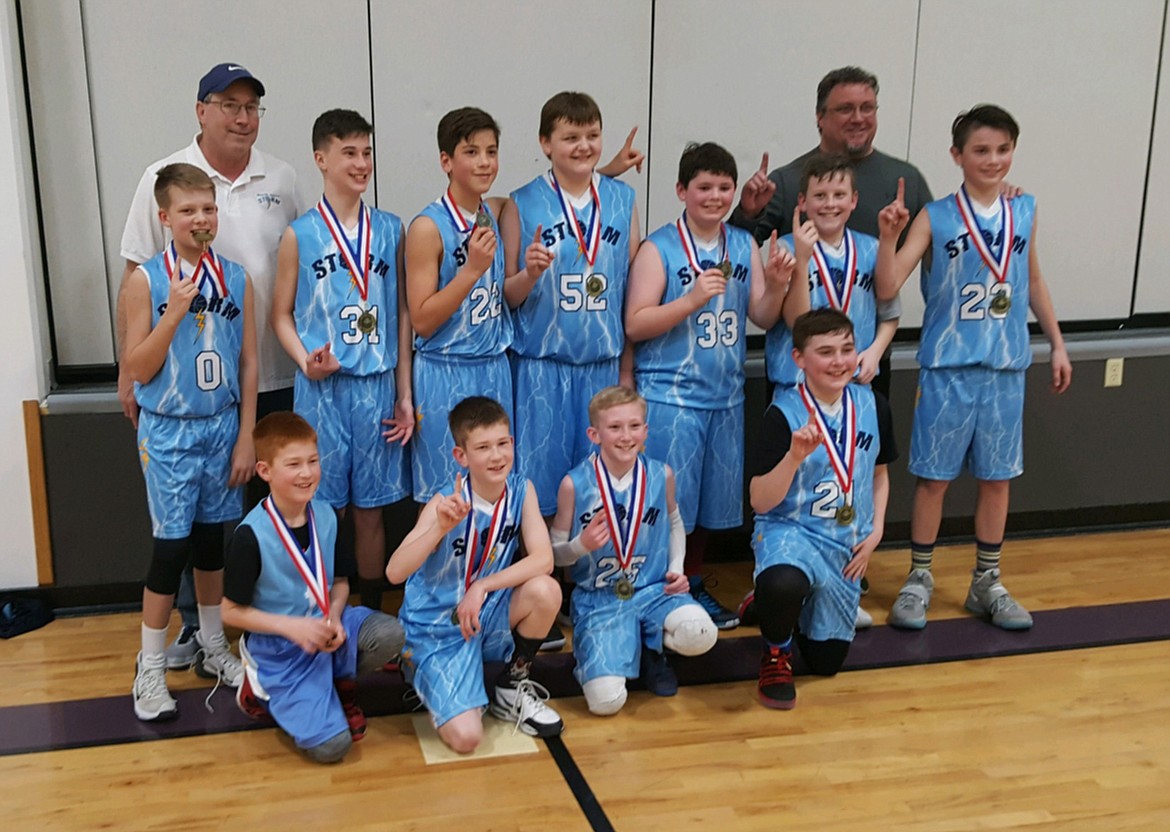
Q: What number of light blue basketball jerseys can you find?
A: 11